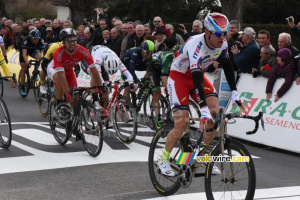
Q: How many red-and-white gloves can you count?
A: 2